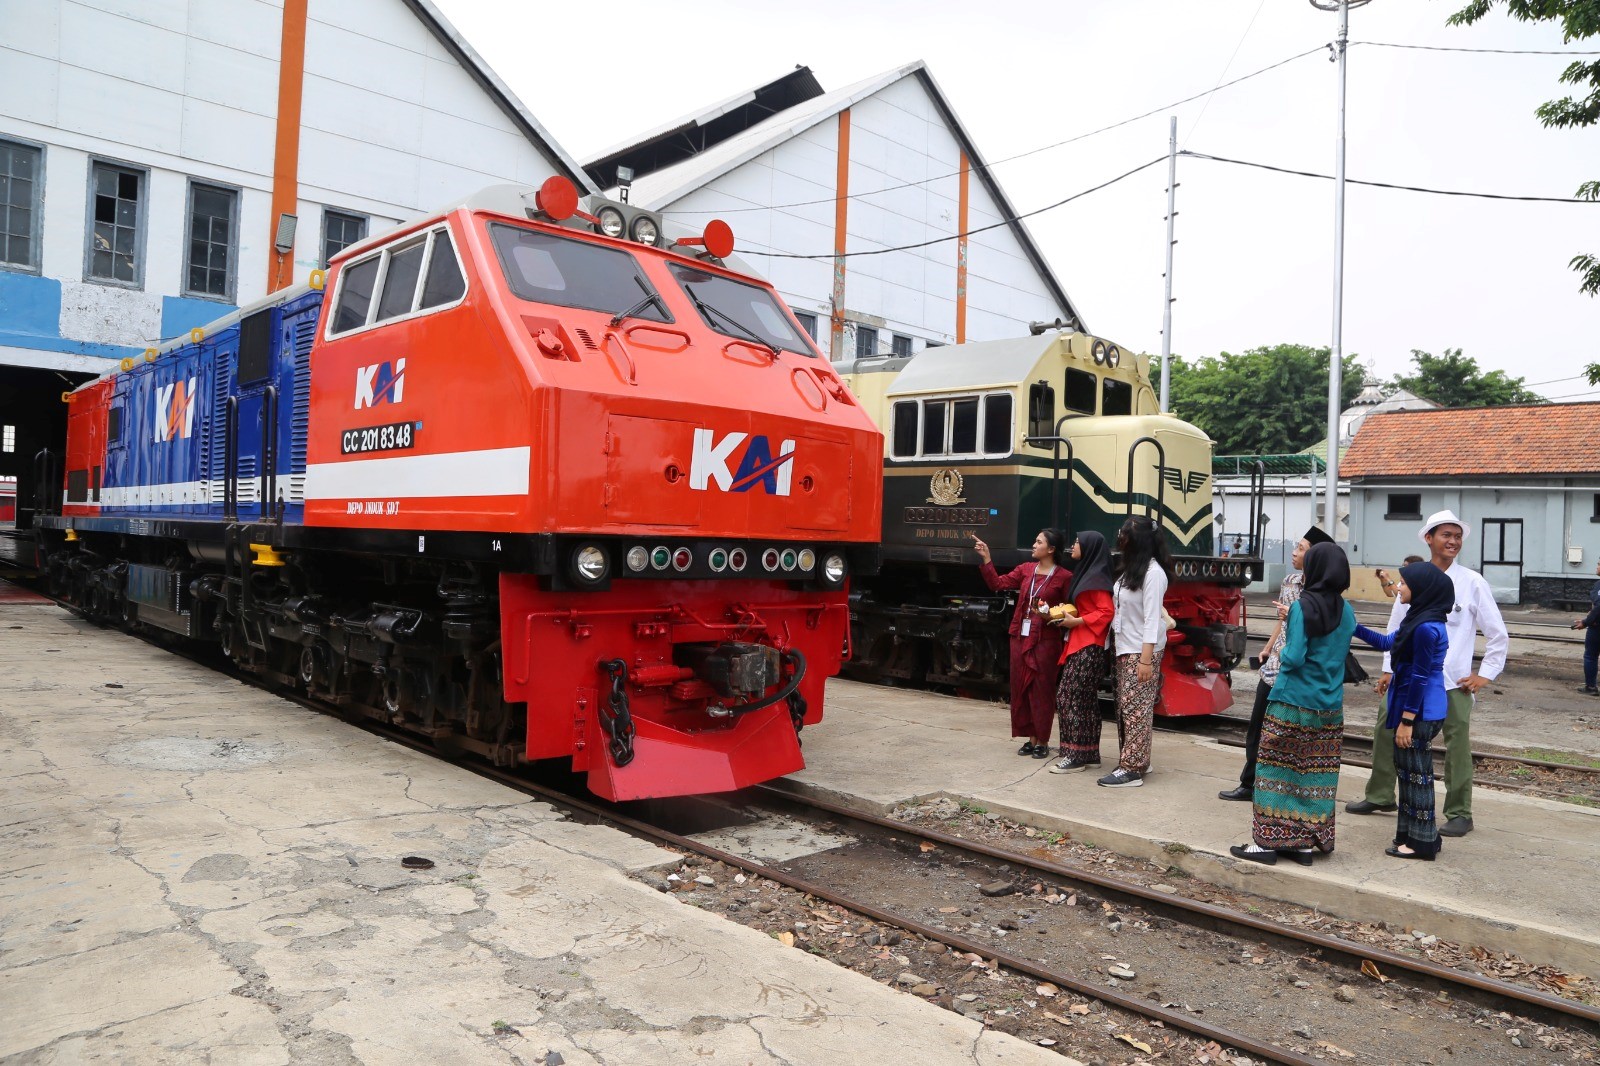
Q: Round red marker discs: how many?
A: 2